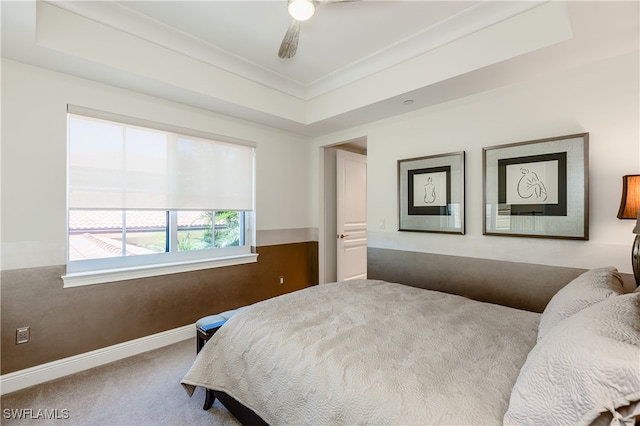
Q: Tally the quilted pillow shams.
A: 2